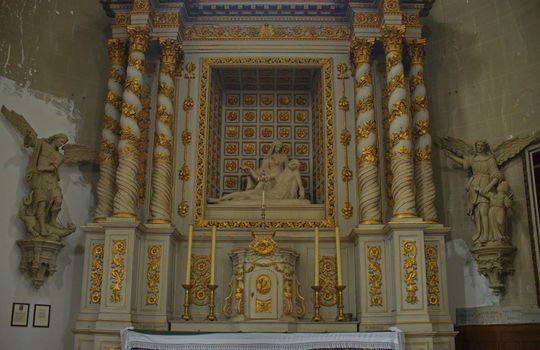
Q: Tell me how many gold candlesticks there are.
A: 4